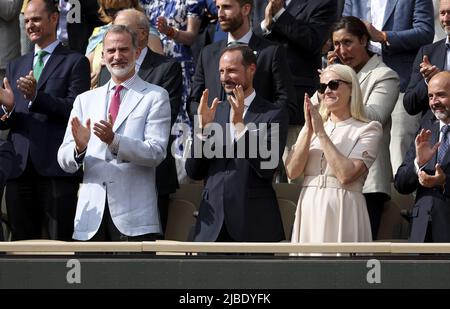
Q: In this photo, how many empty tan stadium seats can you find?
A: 3